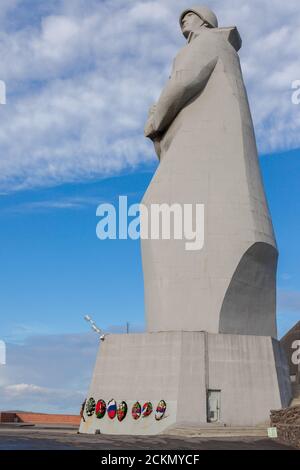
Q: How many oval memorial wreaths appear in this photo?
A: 7